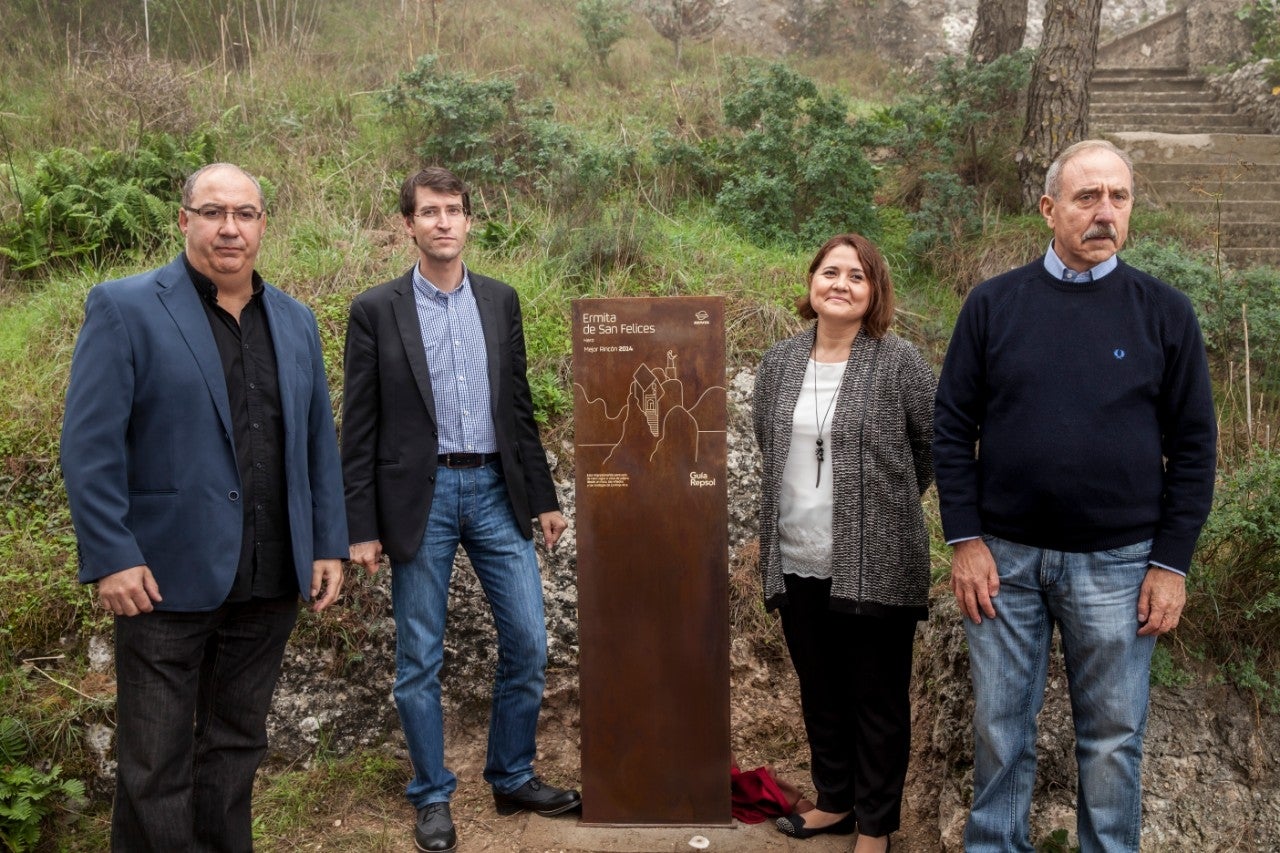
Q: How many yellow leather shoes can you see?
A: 0